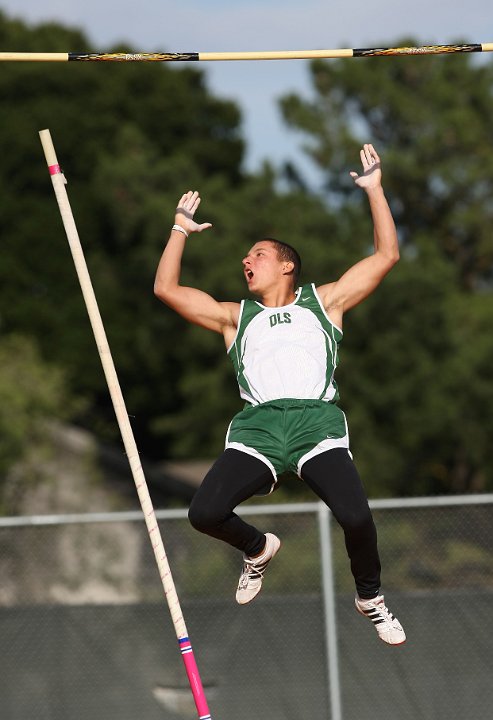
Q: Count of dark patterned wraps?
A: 2